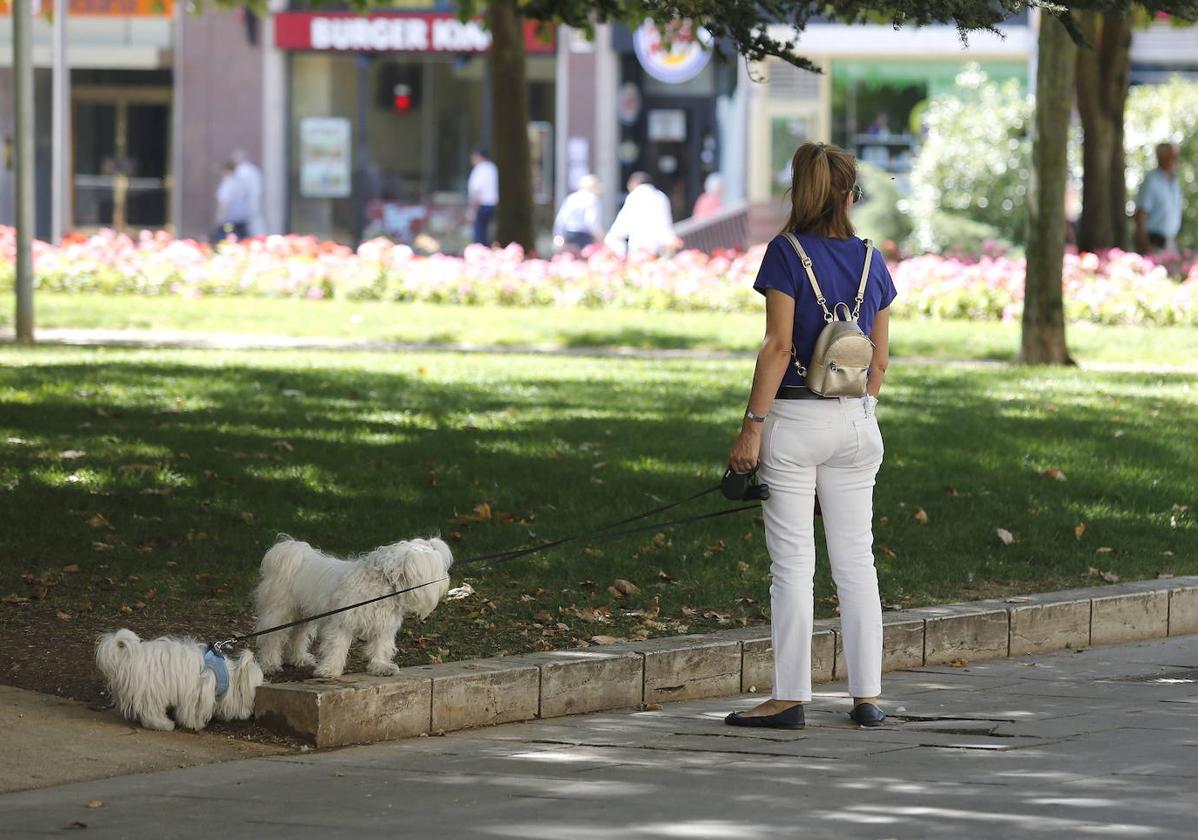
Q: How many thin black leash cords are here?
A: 2